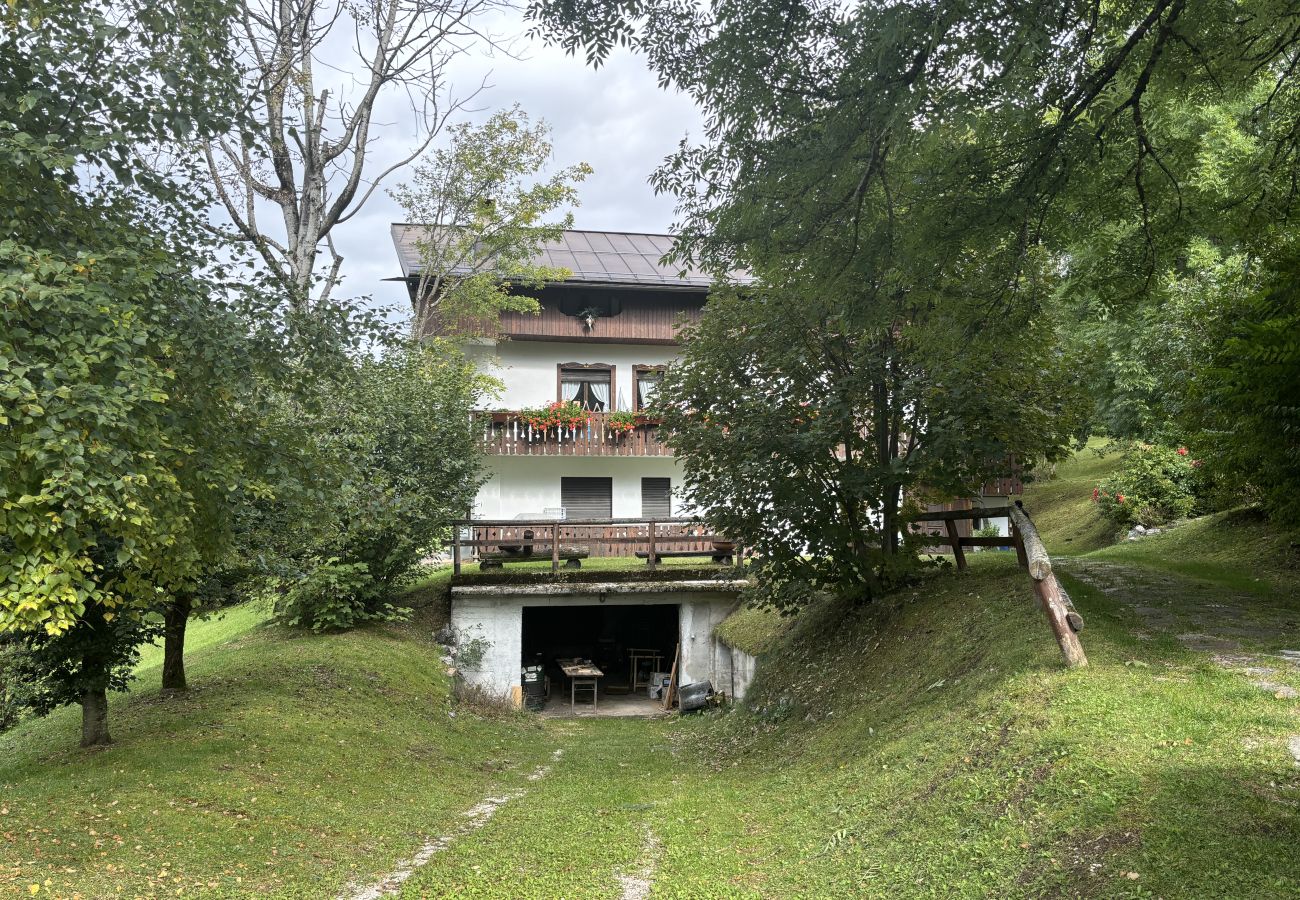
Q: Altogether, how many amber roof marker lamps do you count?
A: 0